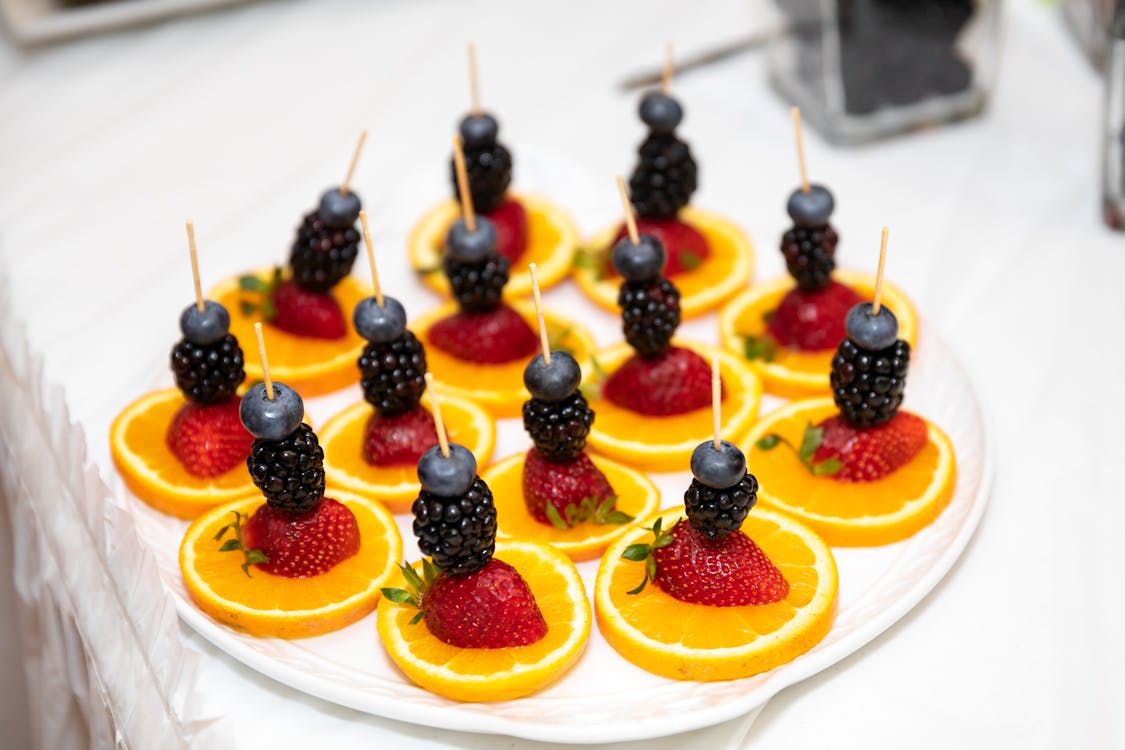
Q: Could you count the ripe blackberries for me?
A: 13